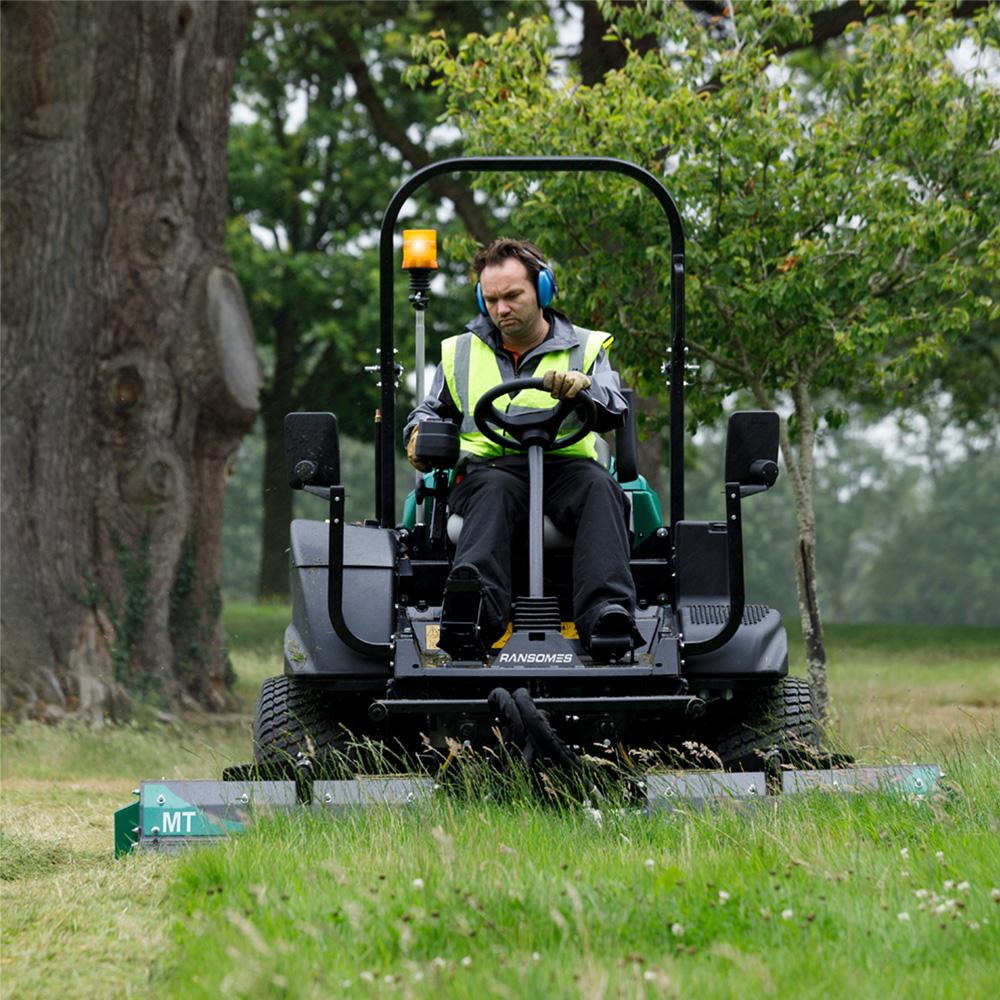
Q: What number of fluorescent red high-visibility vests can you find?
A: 0